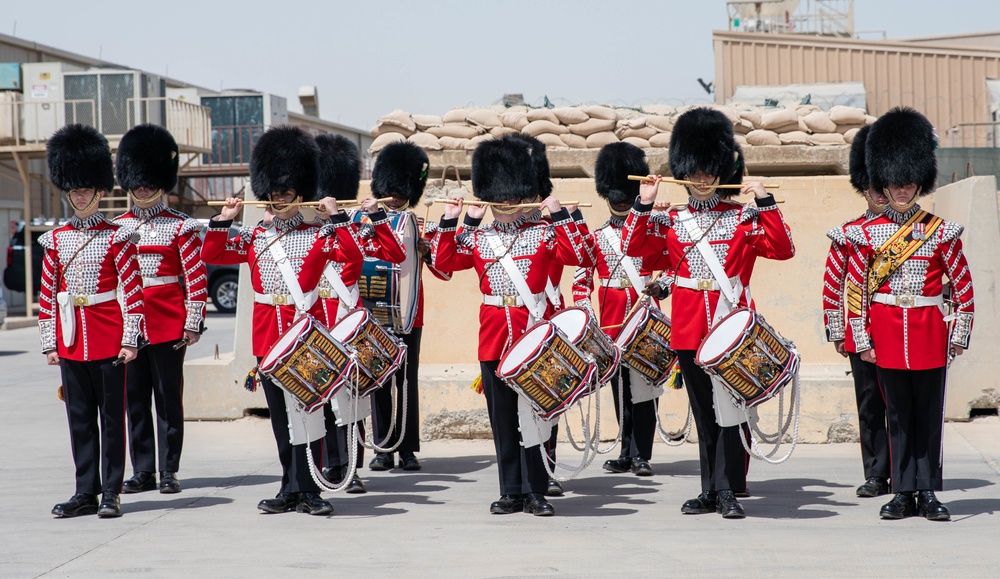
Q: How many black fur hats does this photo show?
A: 12